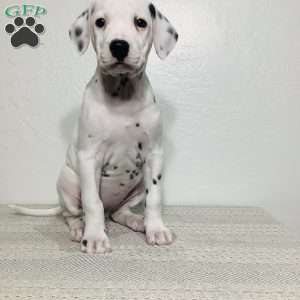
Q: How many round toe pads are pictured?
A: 4